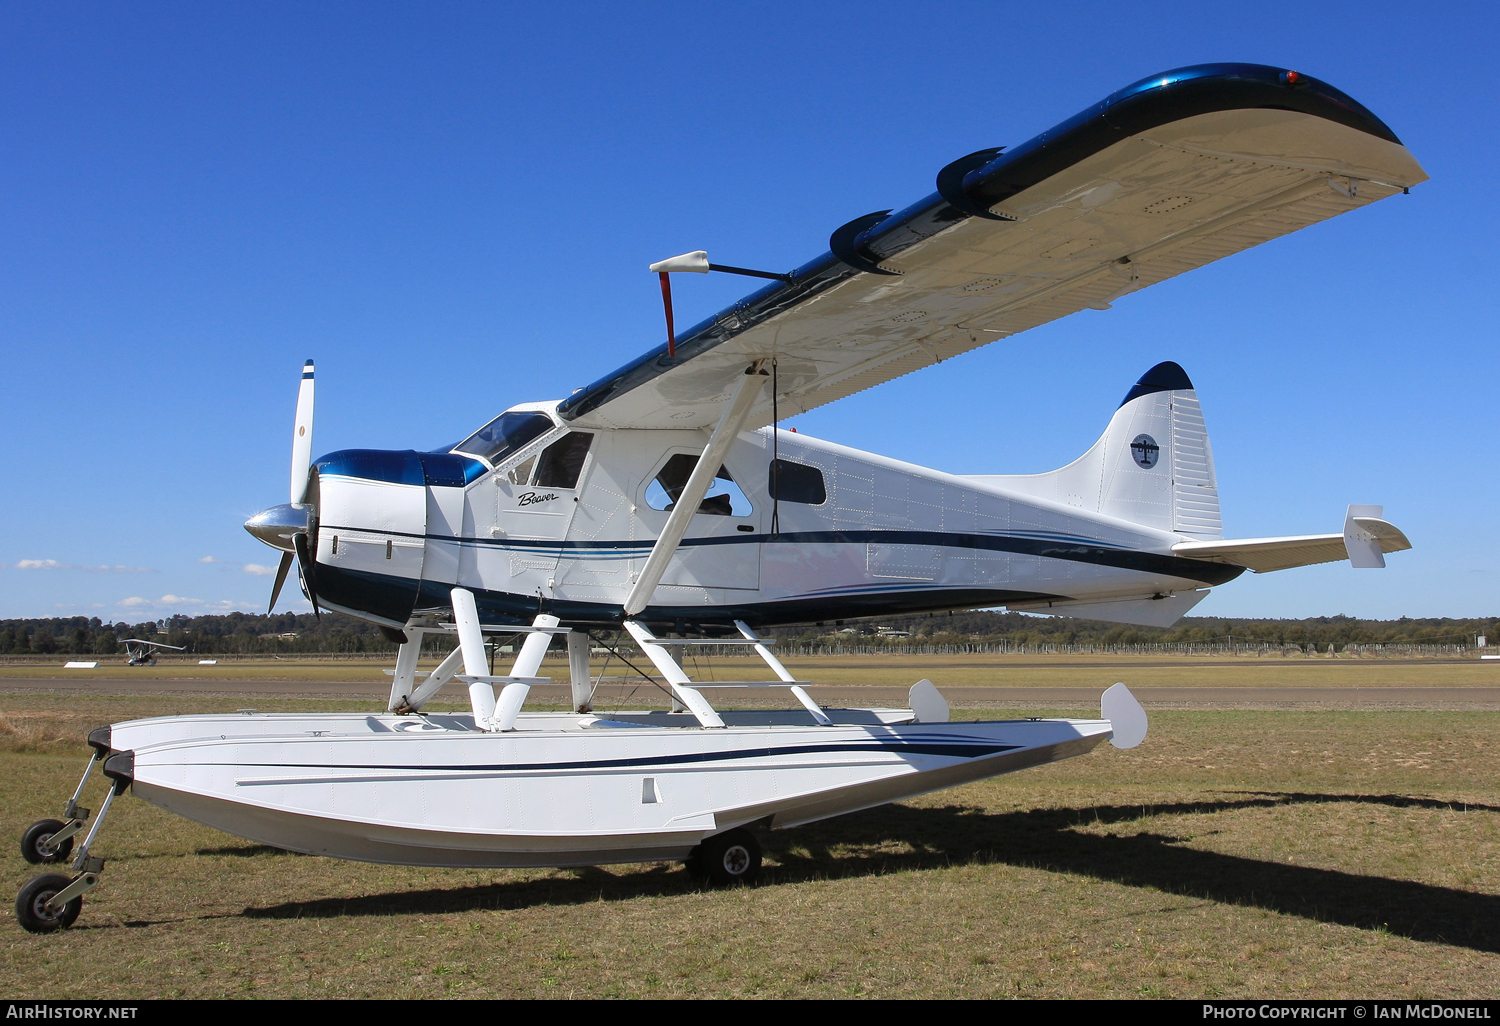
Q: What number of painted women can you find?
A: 0